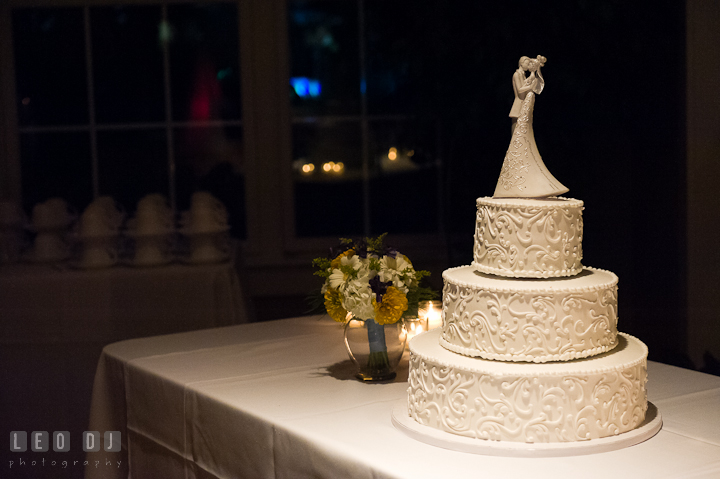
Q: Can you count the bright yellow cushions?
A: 0